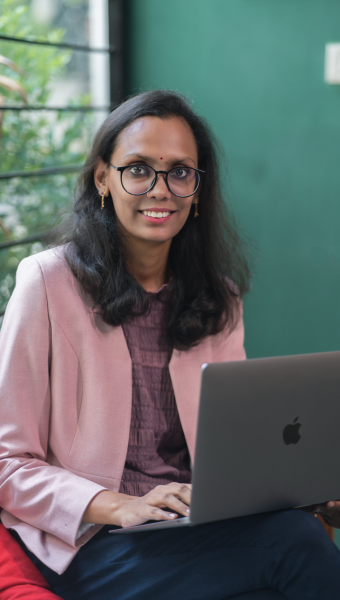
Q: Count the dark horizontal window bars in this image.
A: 4